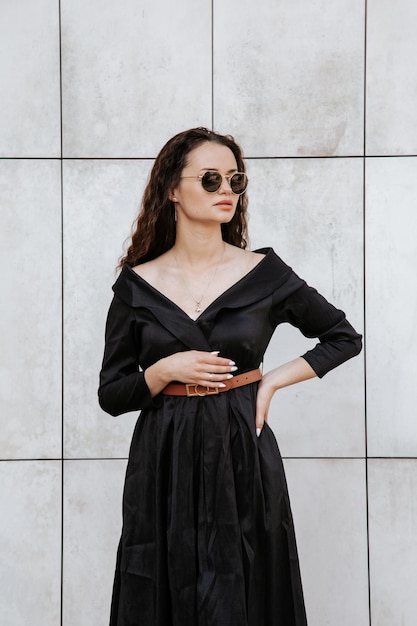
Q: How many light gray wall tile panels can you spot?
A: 12